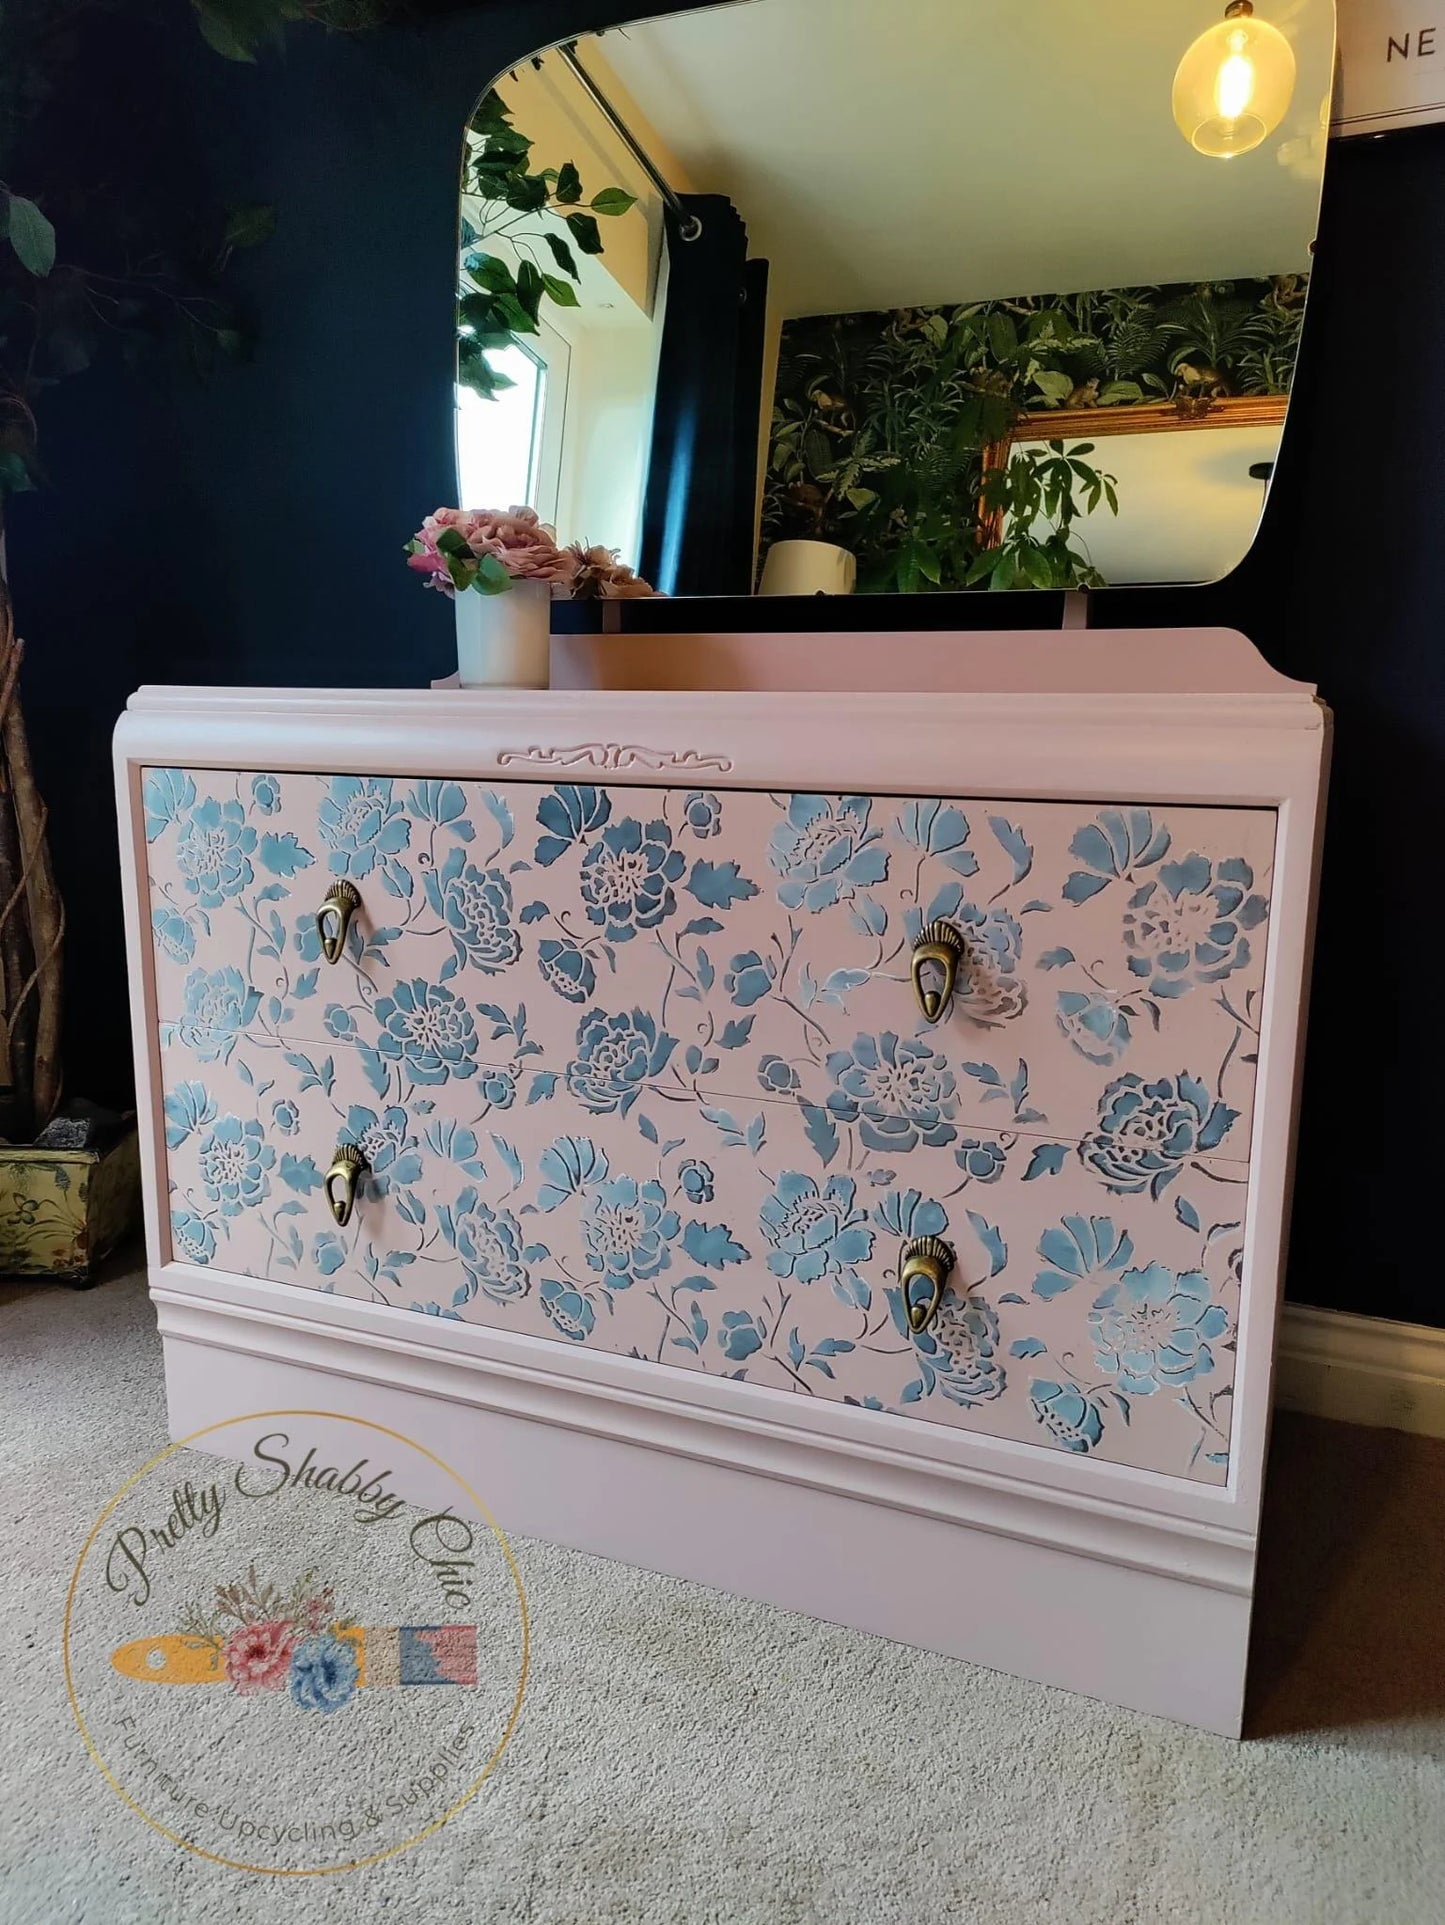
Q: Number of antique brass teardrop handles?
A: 4